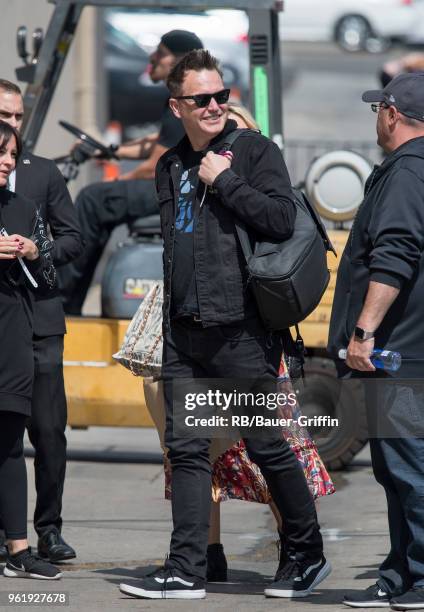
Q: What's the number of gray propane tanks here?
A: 1